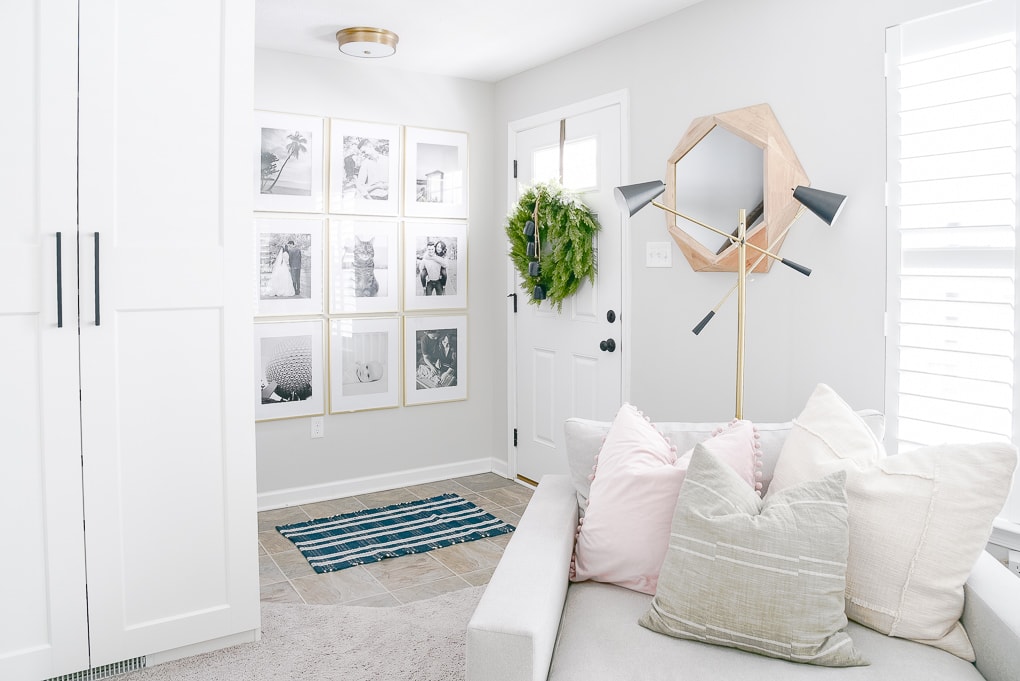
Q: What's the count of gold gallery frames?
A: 9